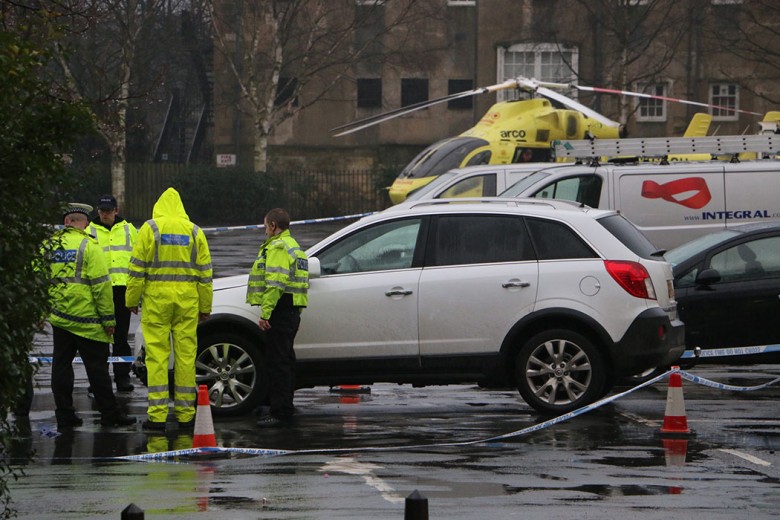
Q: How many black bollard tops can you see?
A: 2